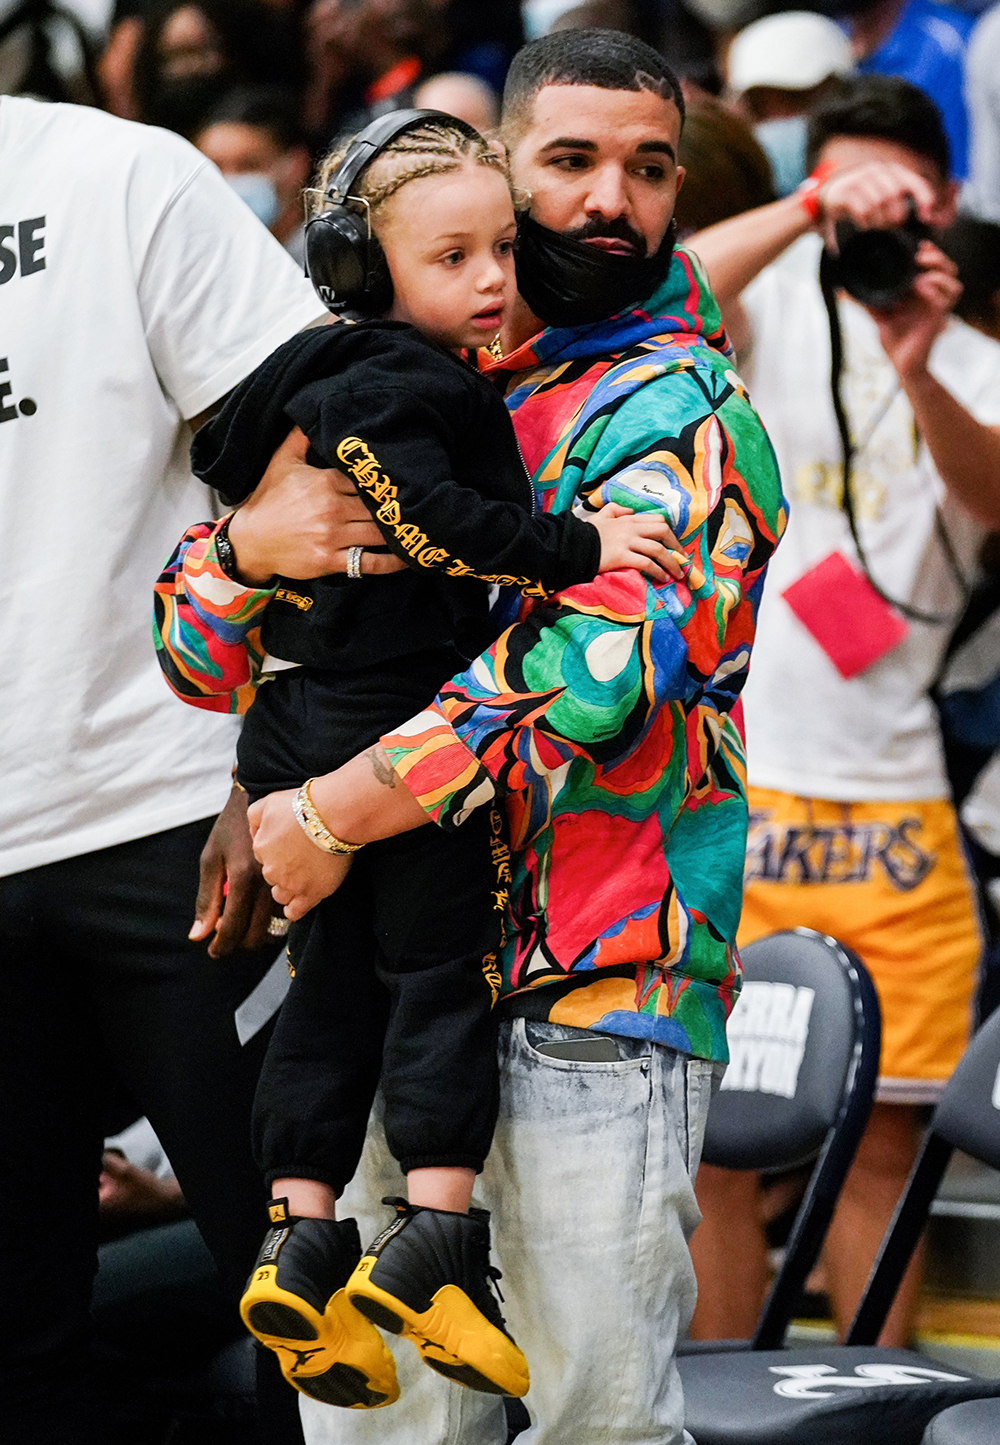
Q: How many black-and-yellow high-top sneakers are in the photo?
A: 2